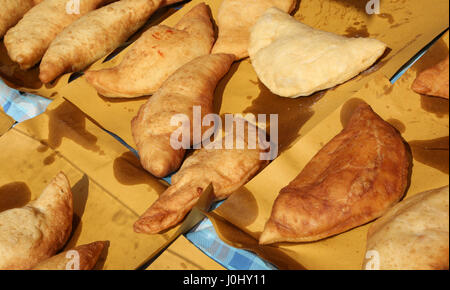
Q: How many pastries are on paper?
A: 13